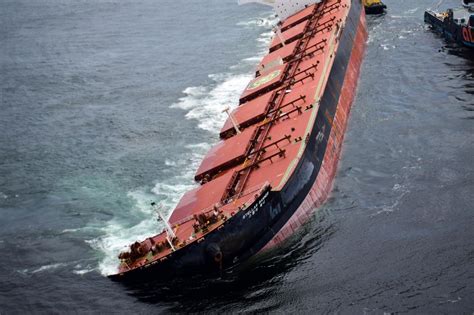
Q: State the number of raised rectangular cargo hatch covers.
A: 7